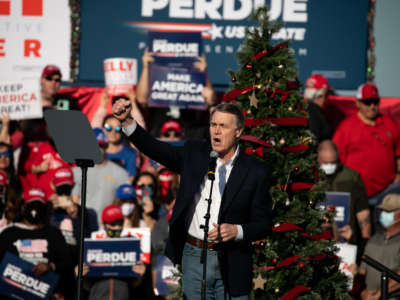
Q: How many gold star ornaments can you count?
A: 2